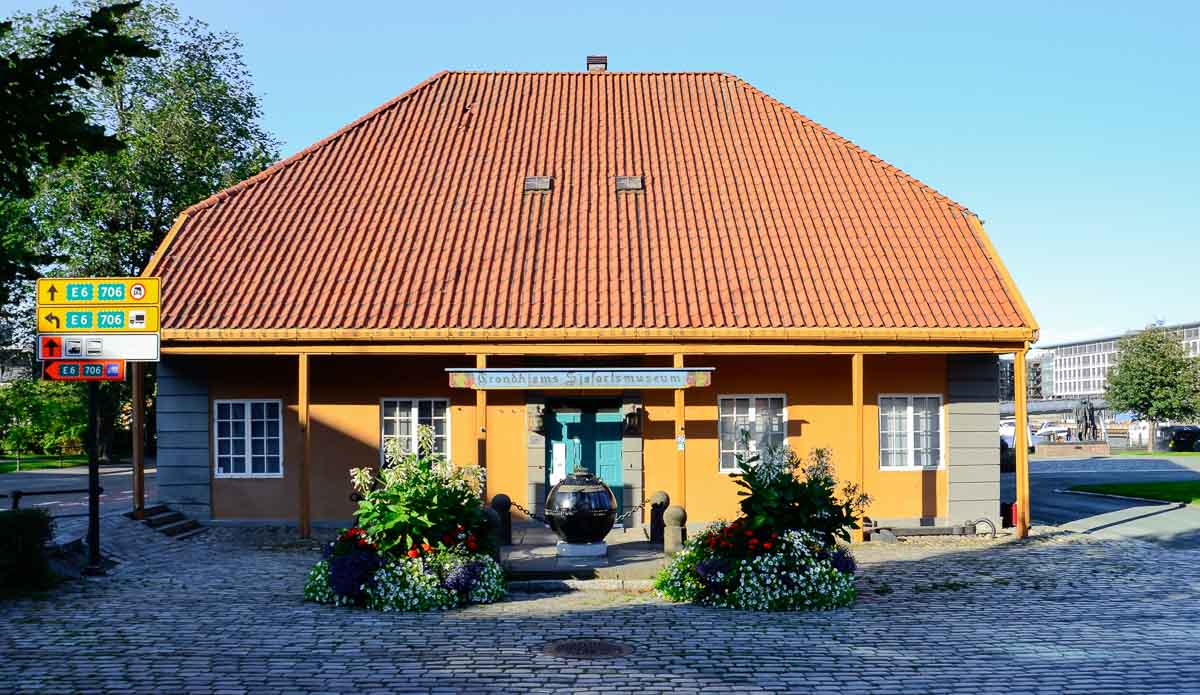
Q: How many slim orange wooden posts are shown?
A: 6